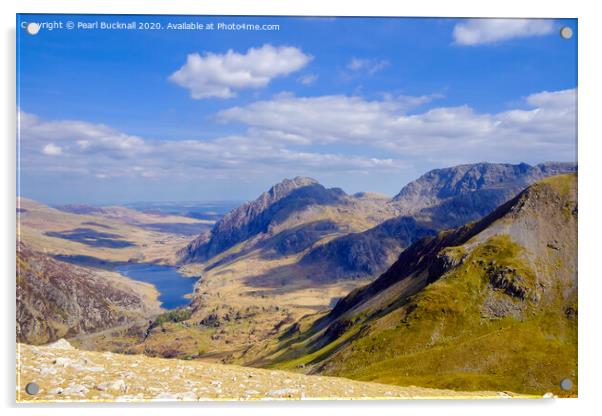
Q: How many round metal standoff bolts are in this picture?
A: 4